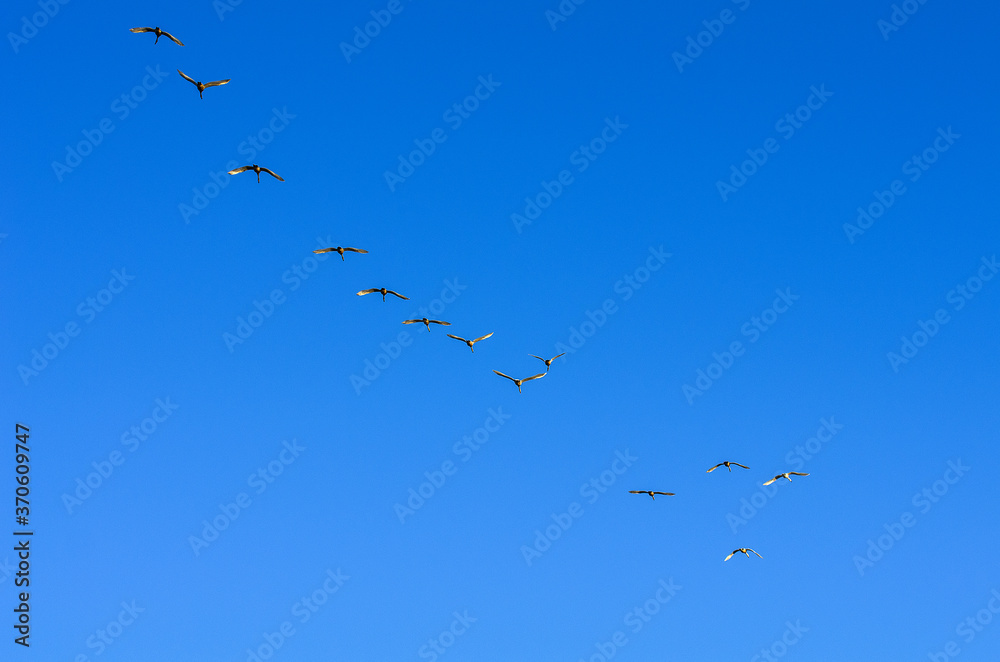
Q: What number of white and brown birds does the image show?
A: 13